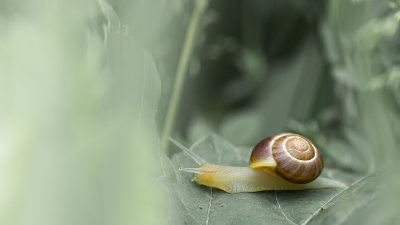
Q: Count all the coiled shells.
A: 1